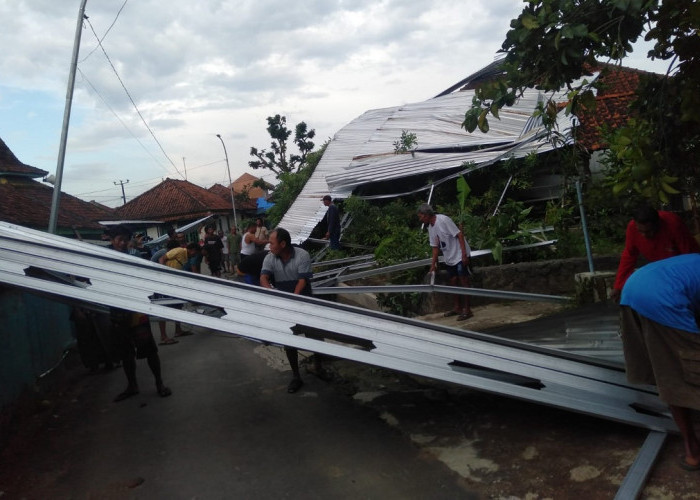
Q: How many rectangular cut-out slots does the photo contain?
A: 5